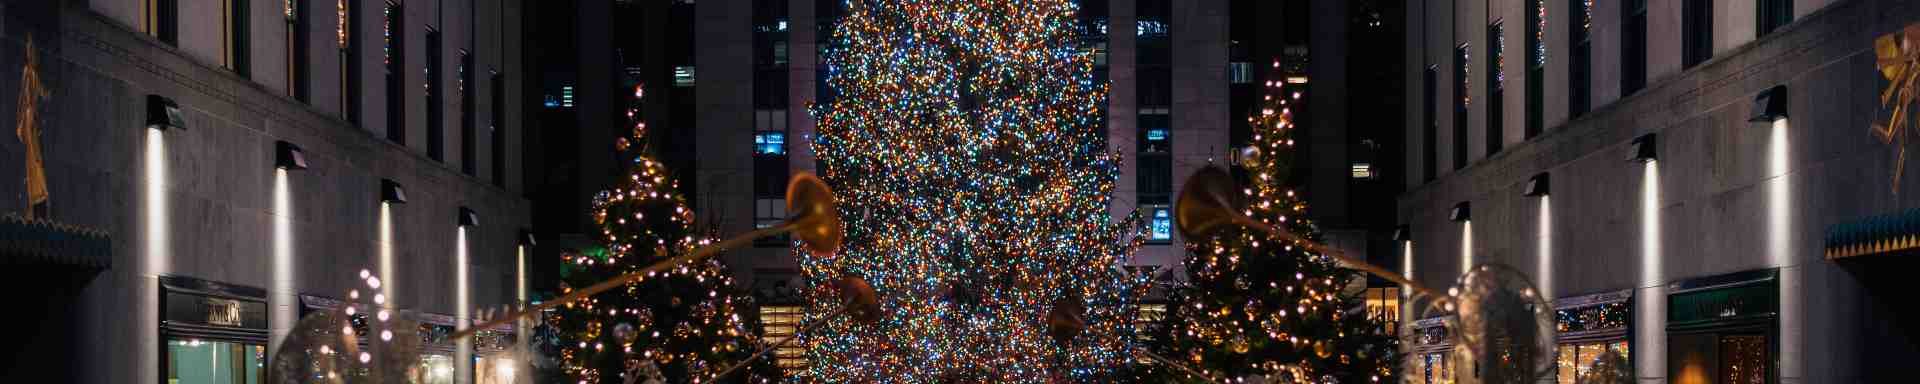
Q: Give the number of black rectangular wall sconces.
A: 10